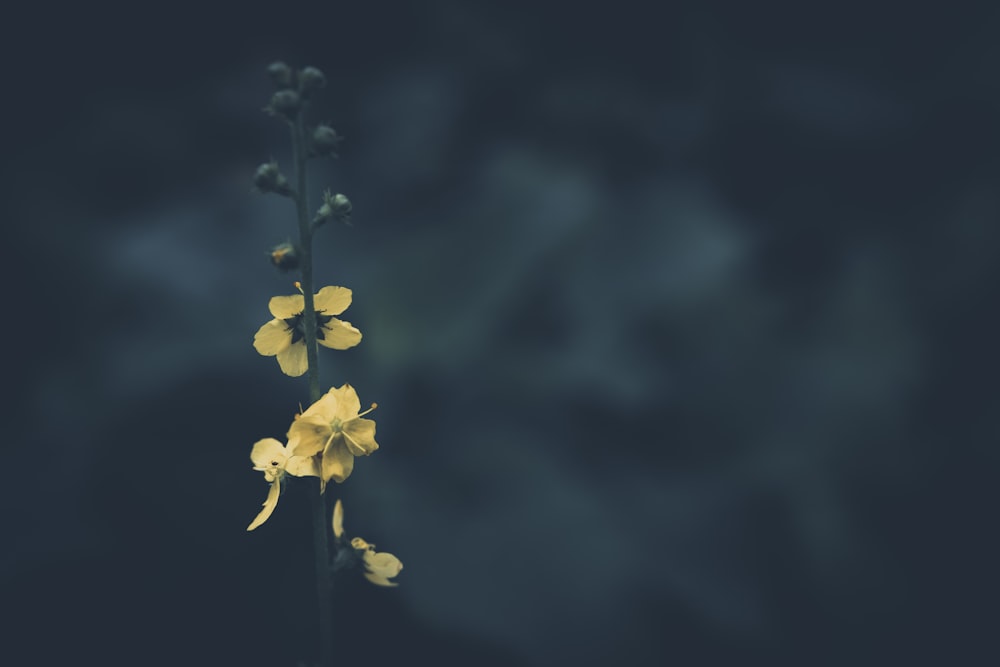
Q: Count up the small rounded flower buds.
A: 7